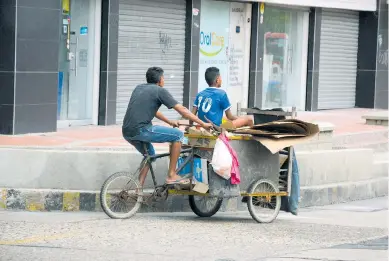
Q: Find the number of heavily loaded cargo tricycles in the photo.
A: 1